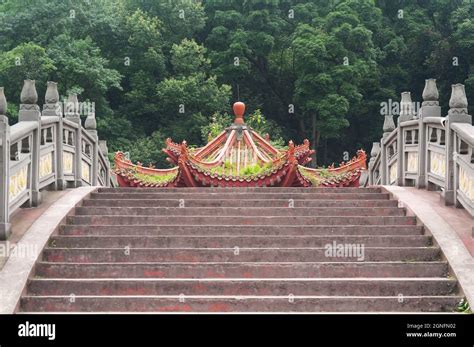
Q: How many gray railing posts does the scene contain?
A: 11